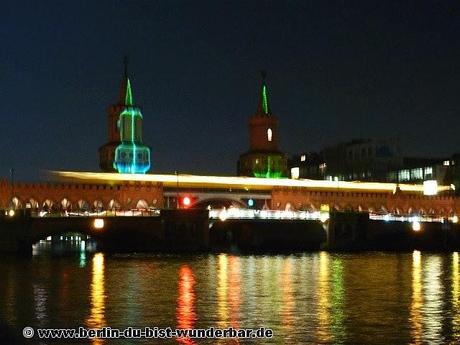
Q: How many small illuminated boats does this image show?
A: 0